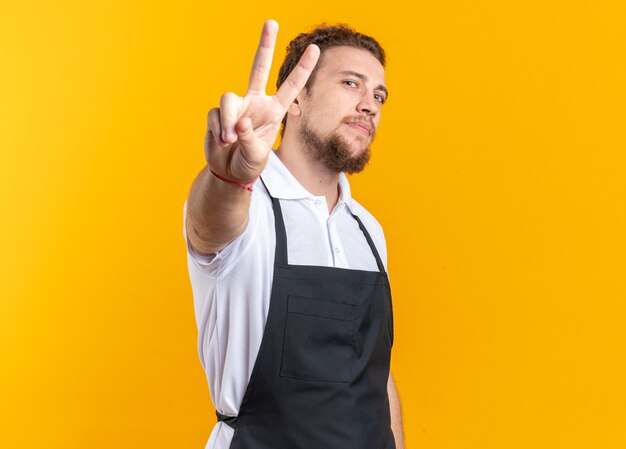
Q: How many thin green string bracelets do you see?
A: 0